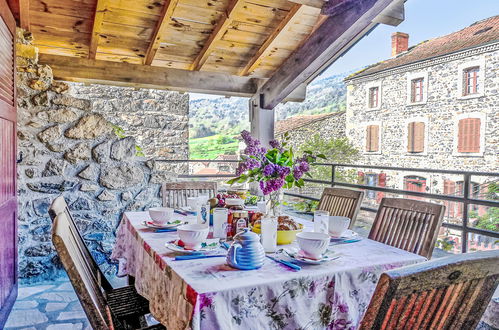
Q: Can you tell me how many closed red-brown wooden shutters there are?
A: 3